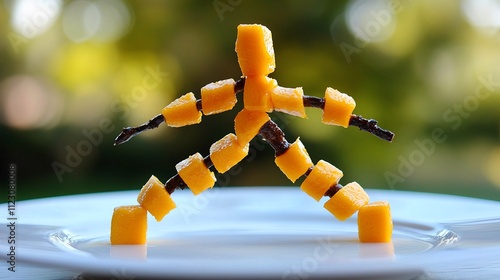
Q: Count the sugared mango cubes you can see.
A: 15